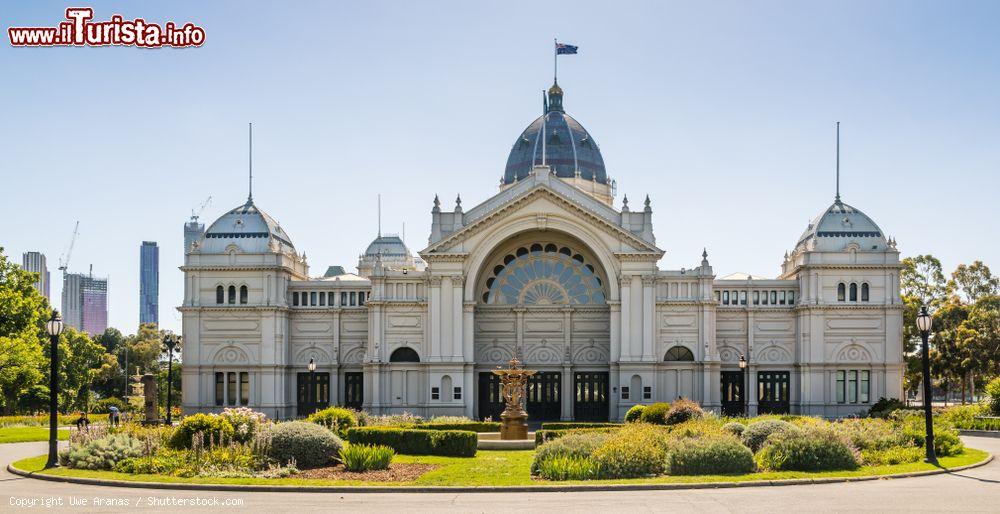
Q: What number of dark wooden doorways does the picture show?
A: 7